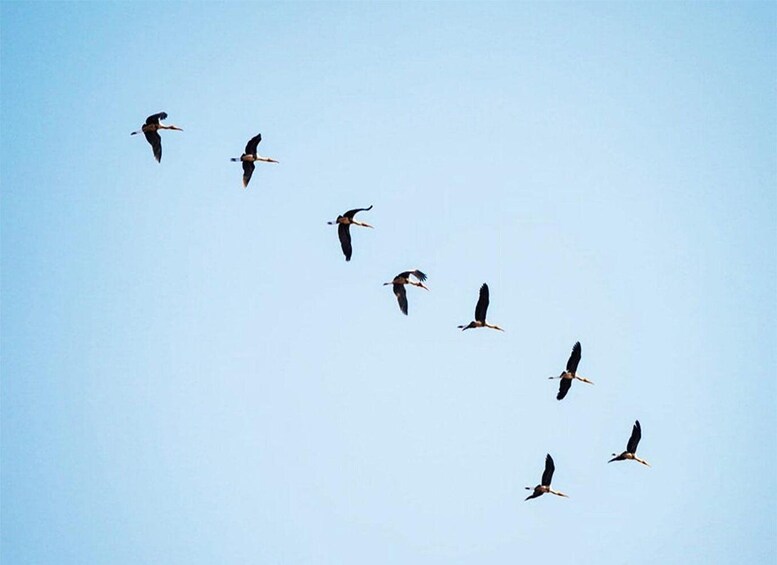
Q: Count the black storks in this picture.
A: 8